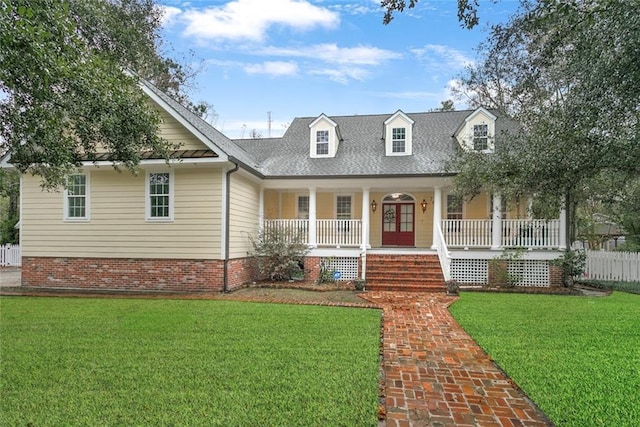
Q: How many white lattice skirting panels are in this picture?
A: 3